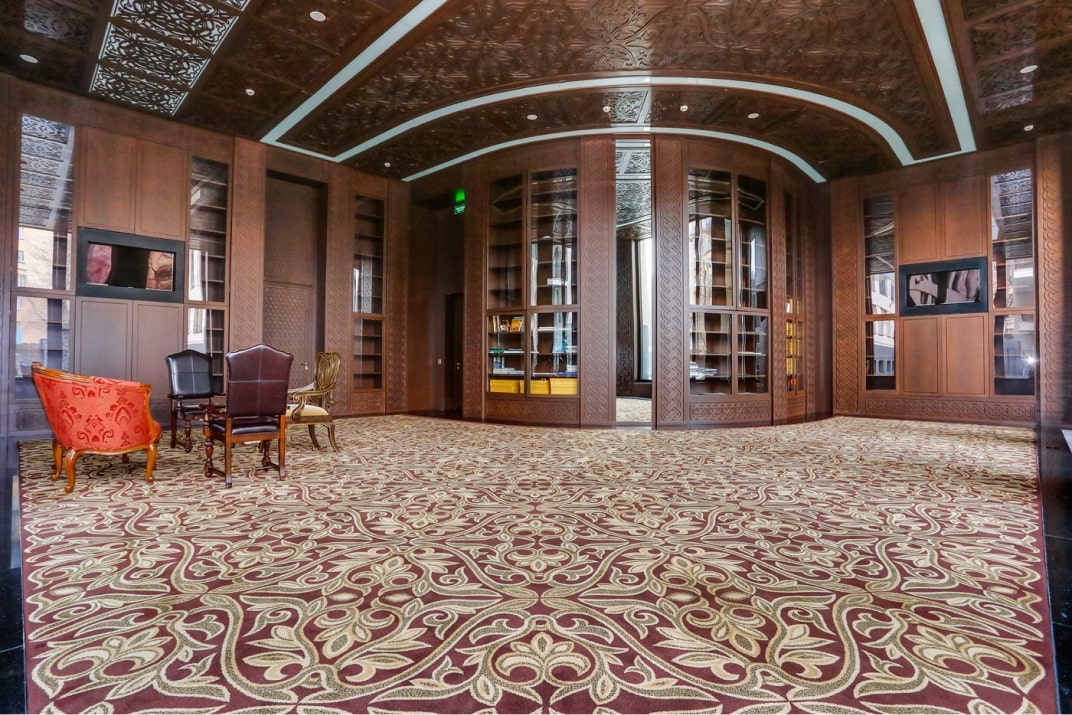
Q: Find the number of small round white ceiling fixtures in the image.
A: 10